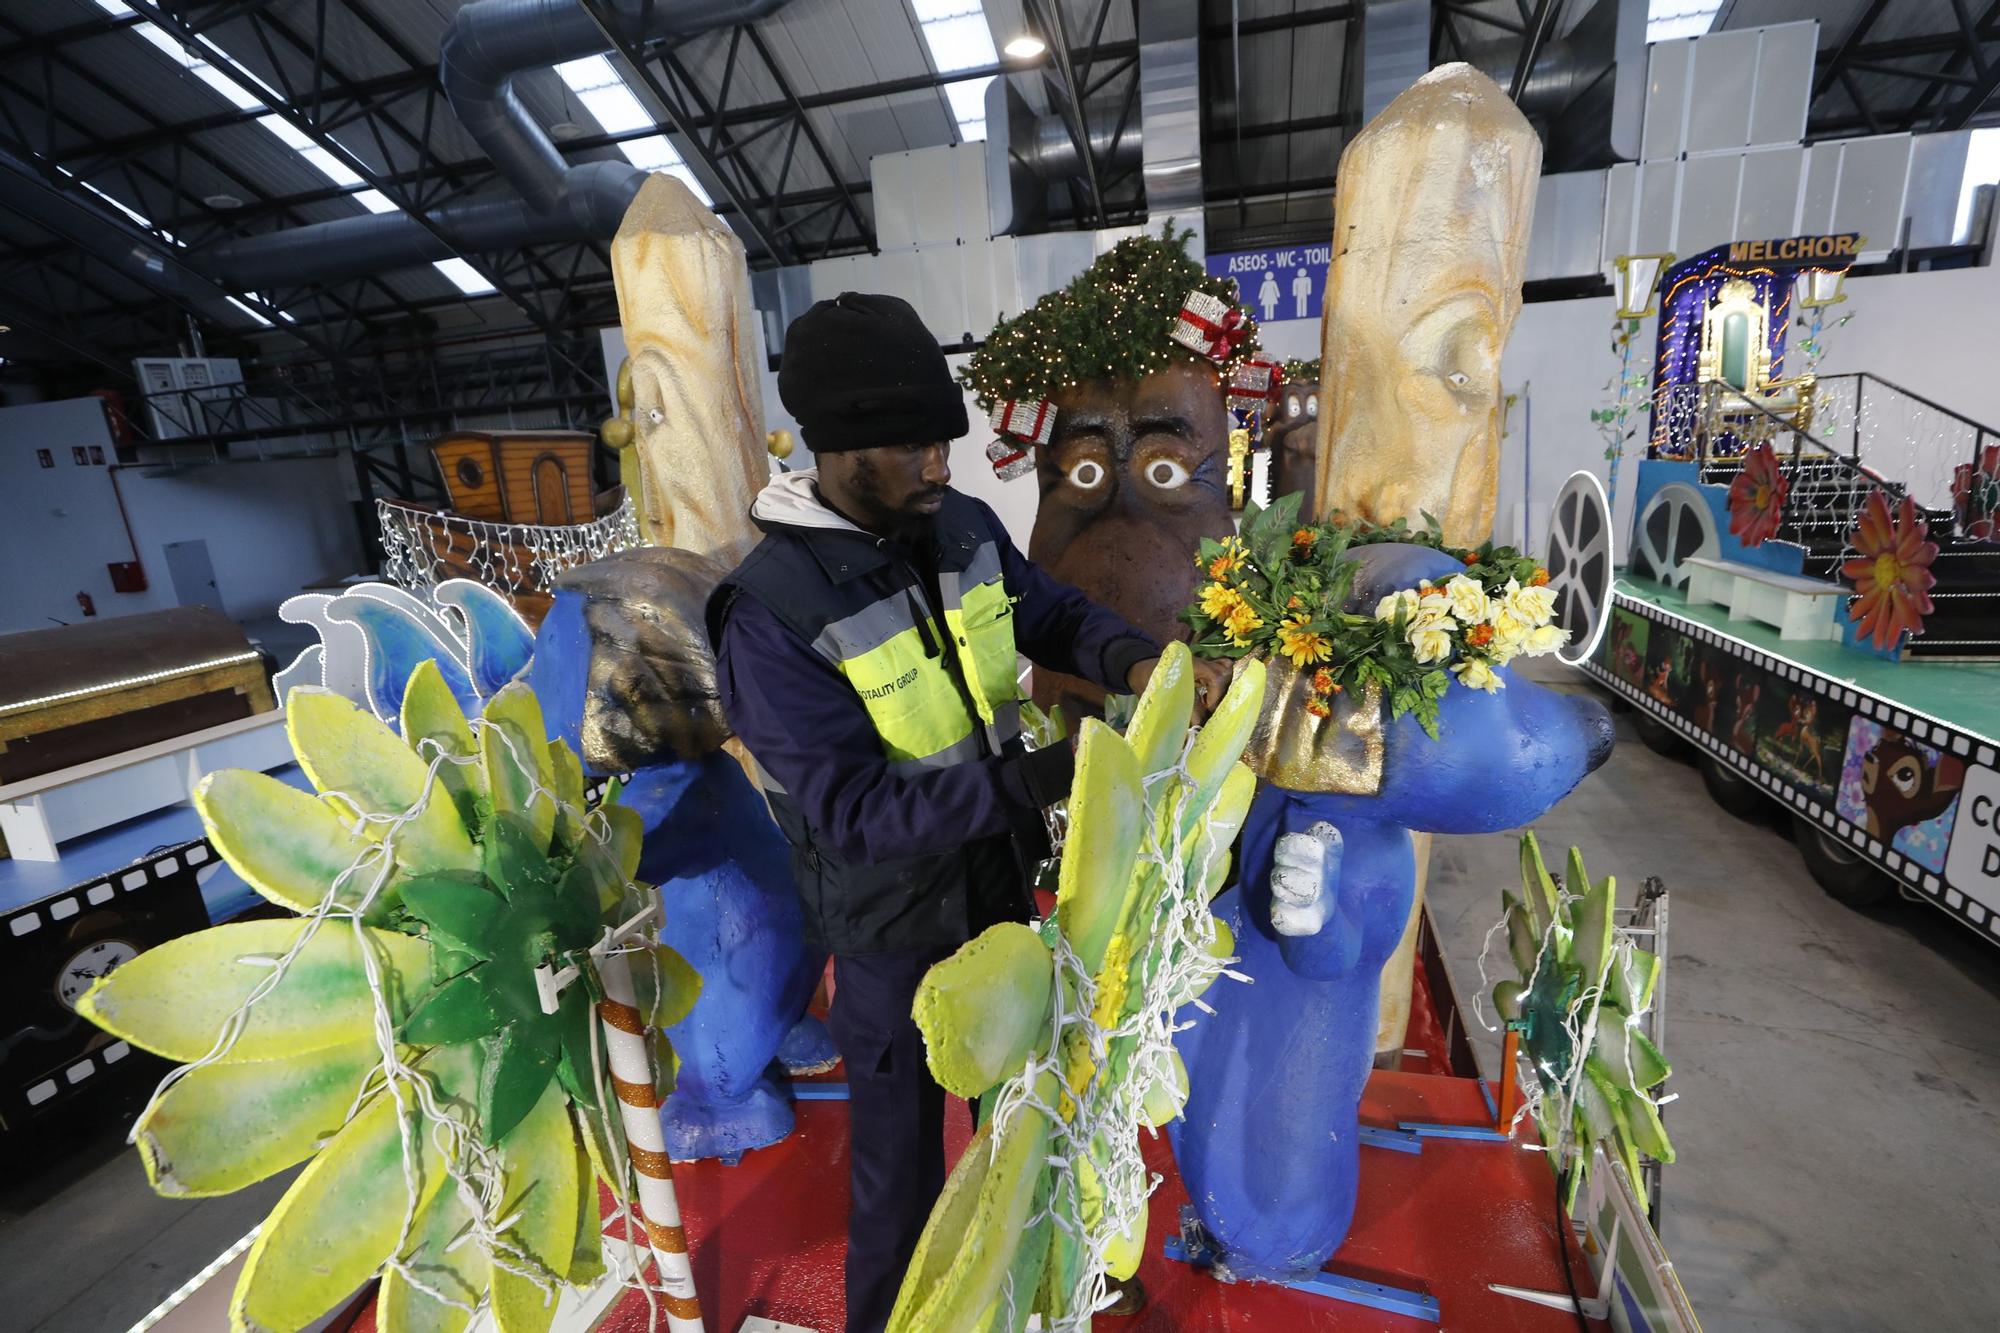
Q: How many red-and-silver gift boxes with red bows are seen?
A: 4